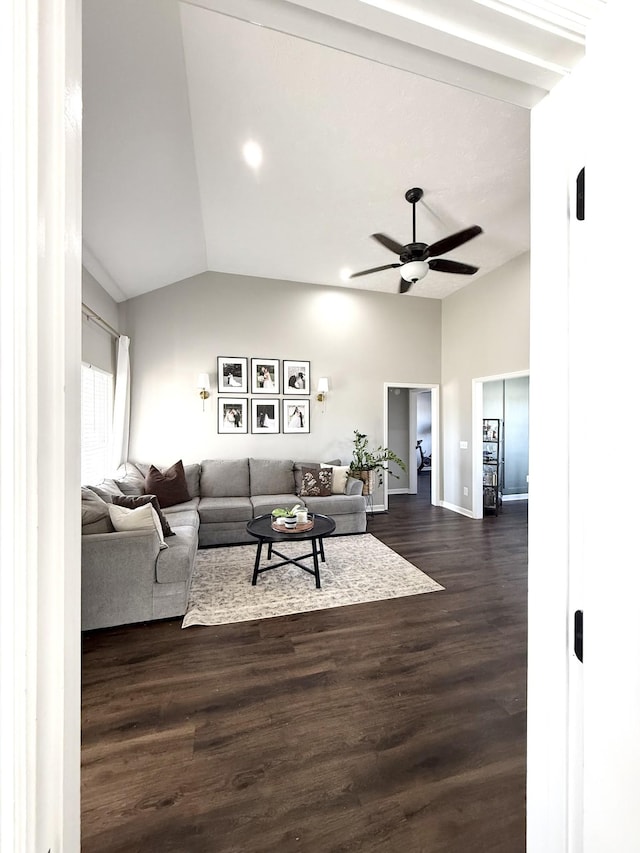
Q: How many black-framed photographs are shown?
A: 6